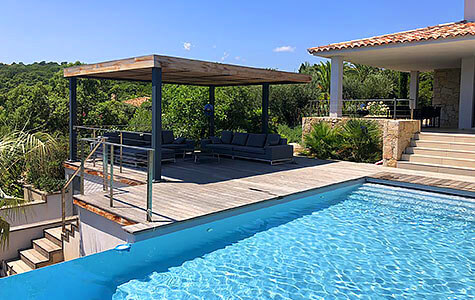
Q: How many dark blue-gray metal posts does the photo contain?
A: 4